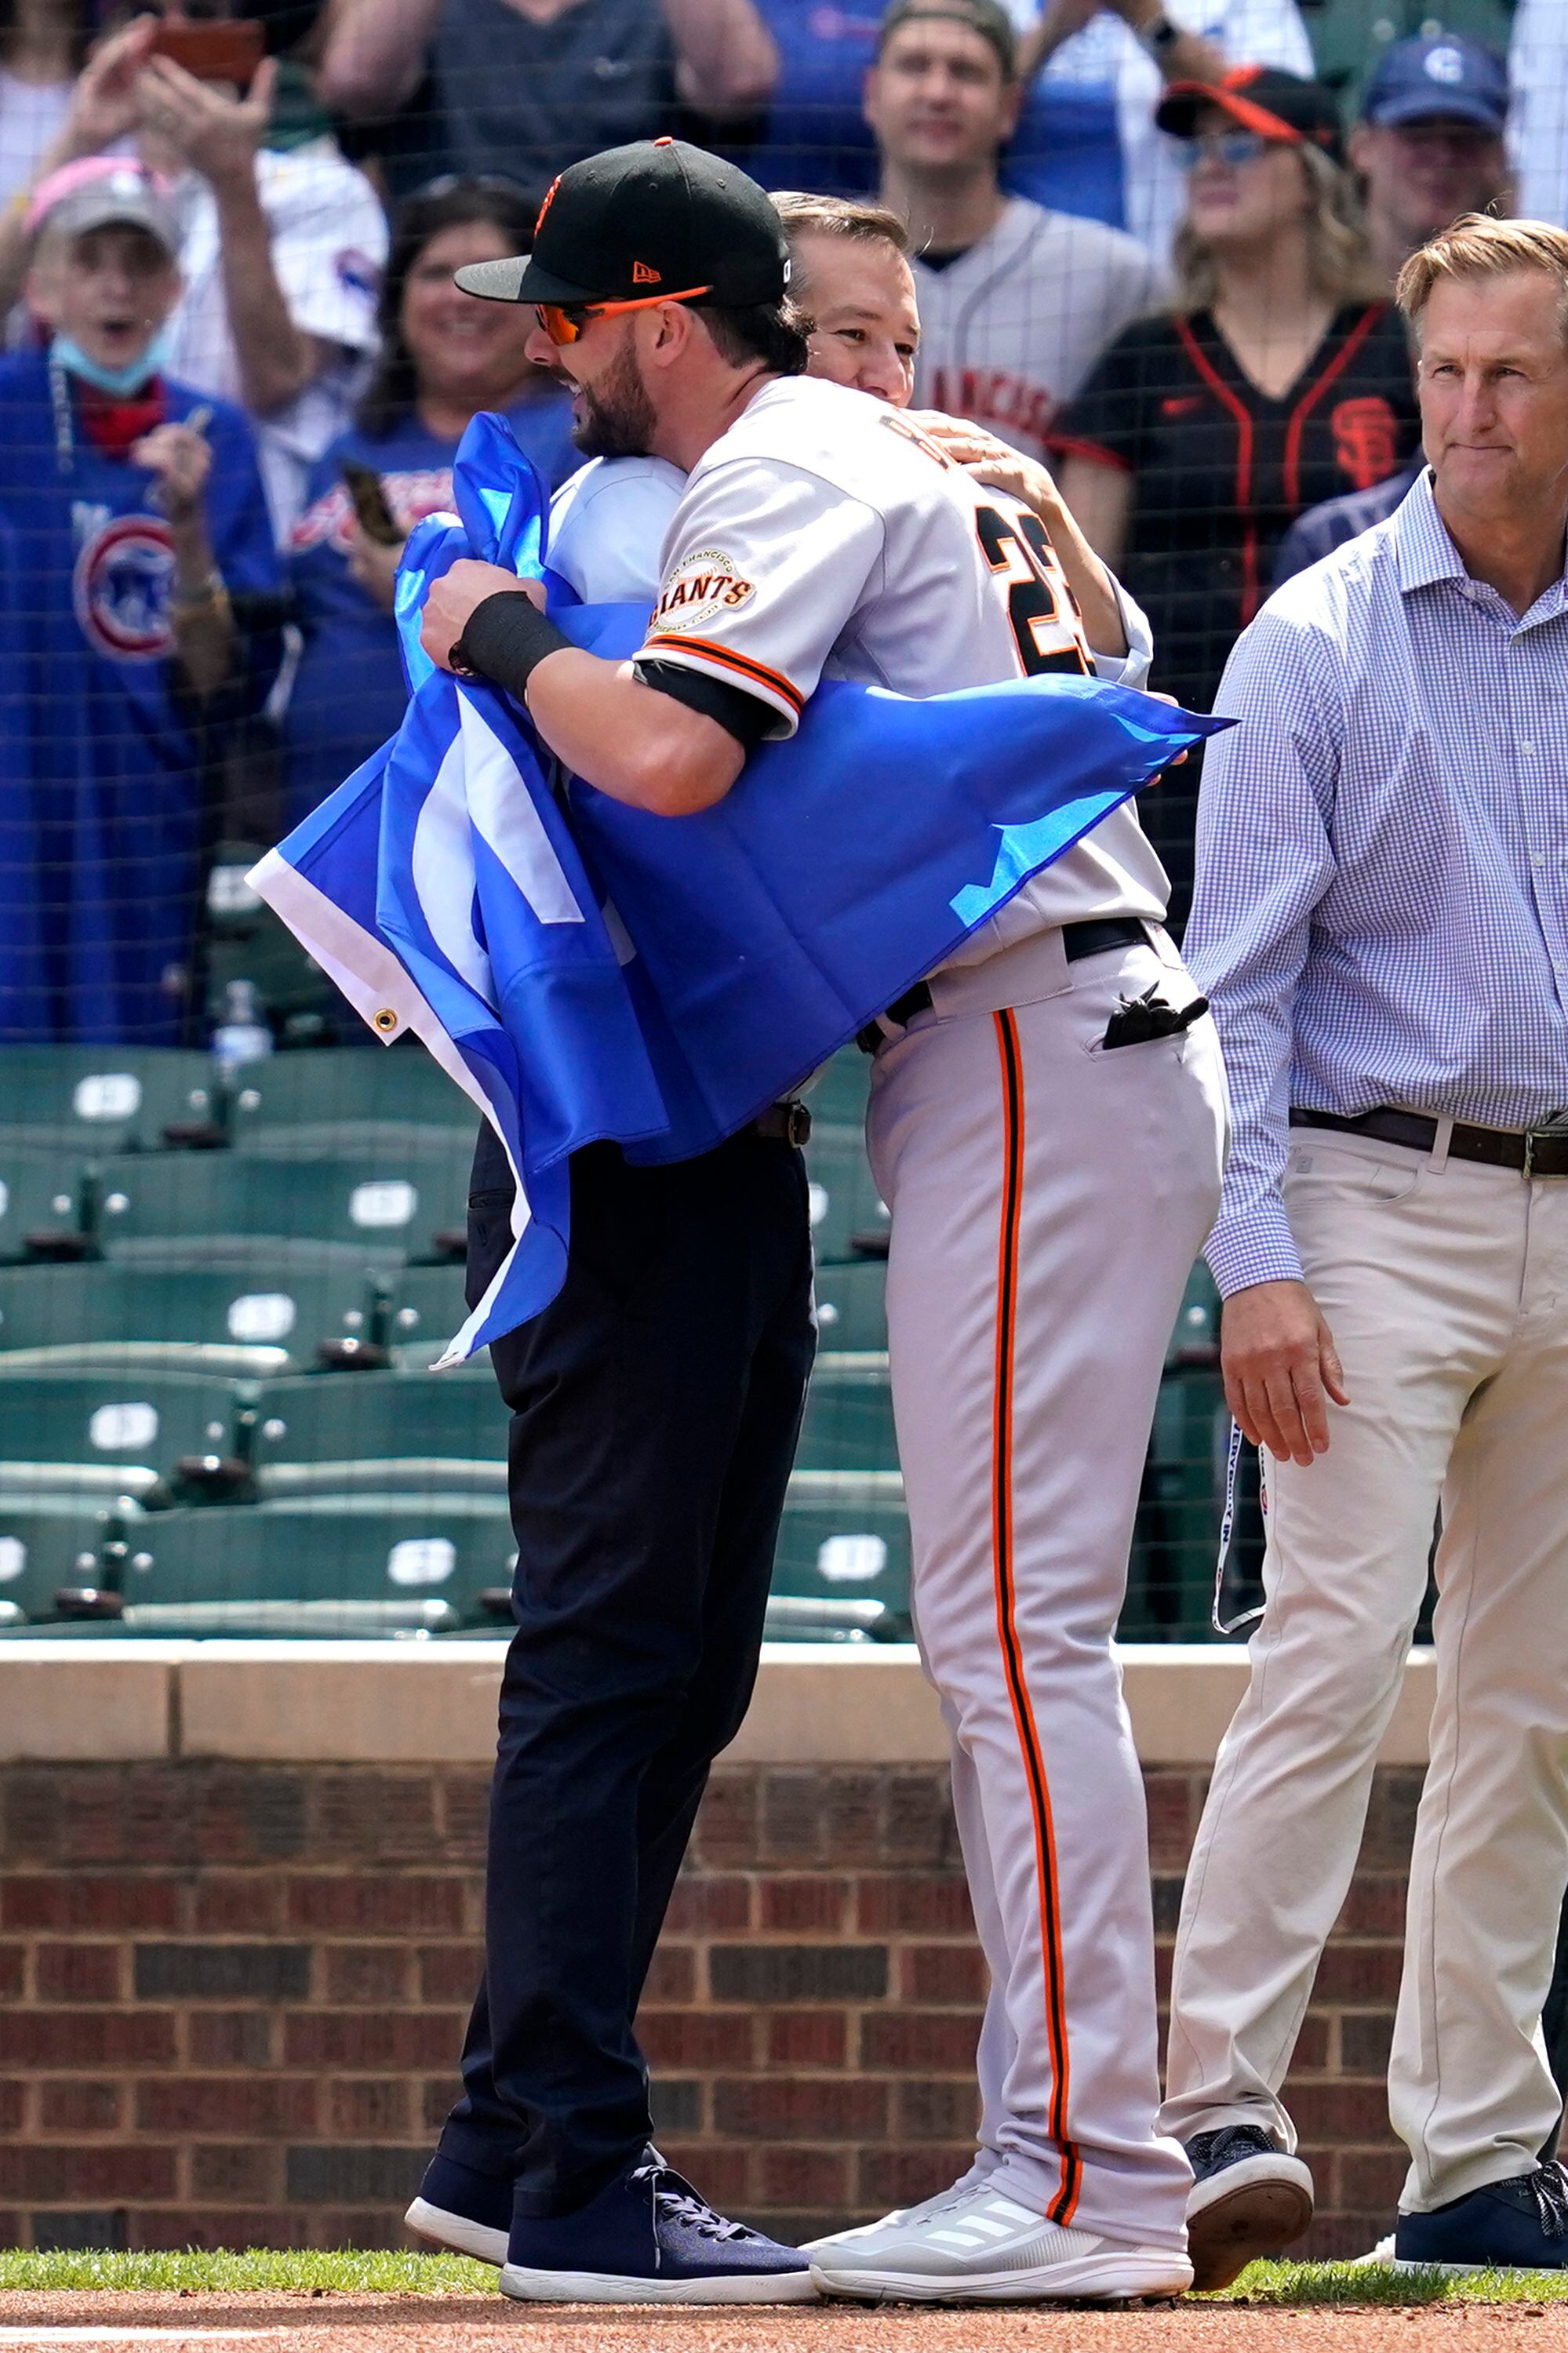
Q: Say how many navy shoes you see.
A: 4